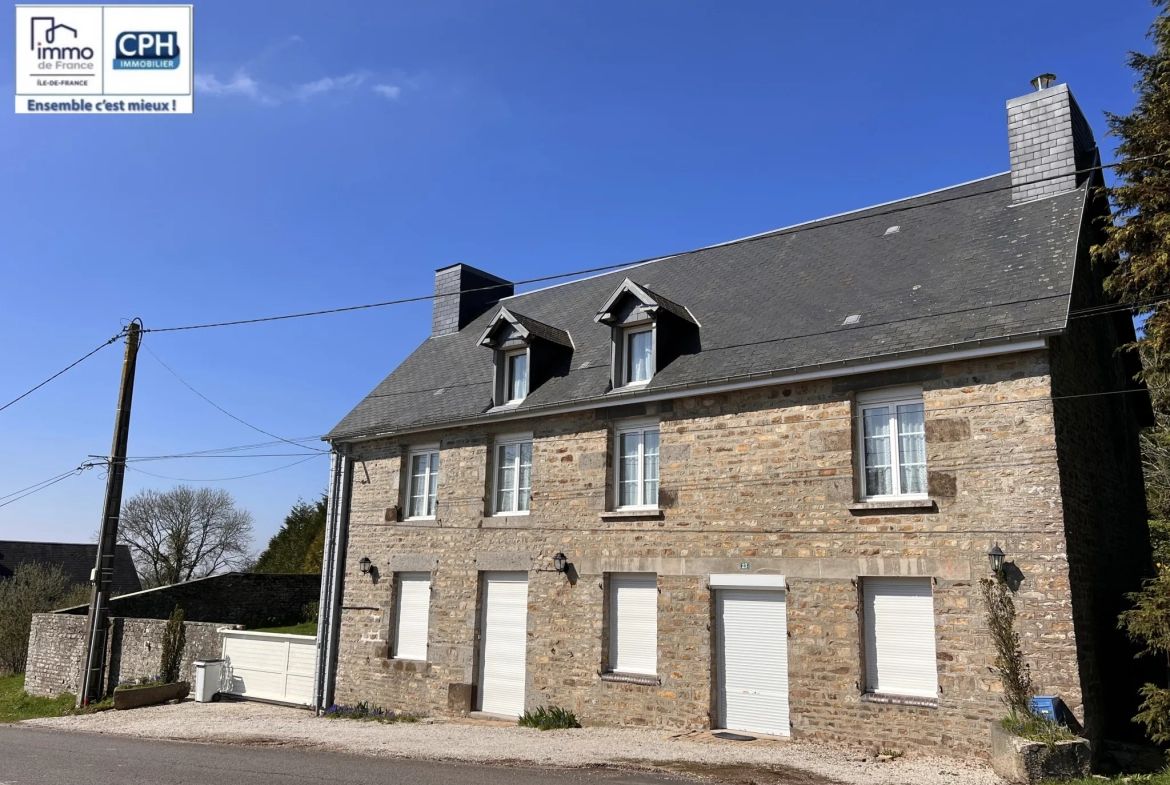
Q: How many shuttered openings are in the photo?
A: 5